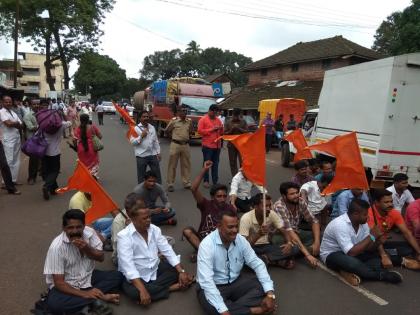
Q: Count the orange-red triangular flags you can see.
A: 5